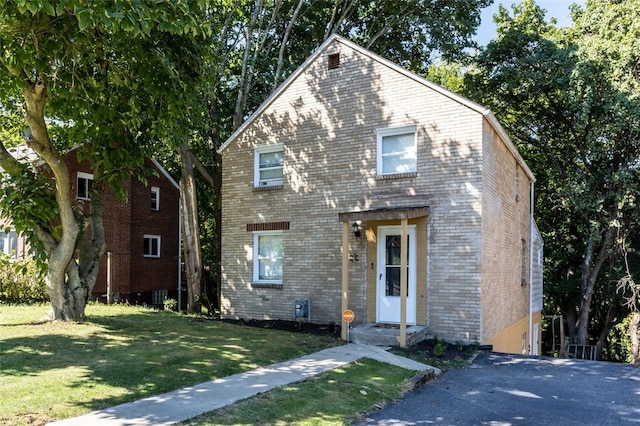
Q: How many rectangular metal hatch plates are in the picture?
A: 0